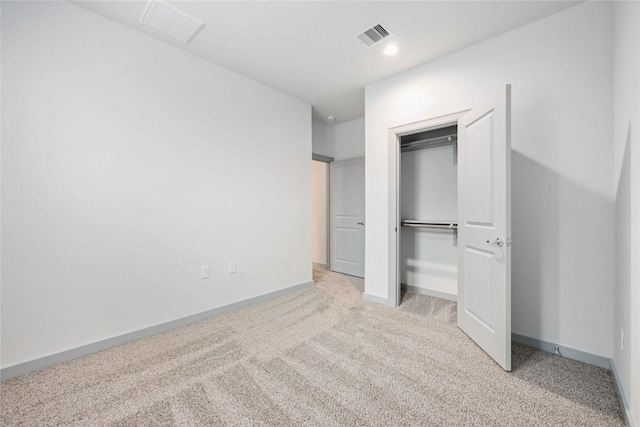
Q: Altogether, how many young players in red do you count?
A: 0